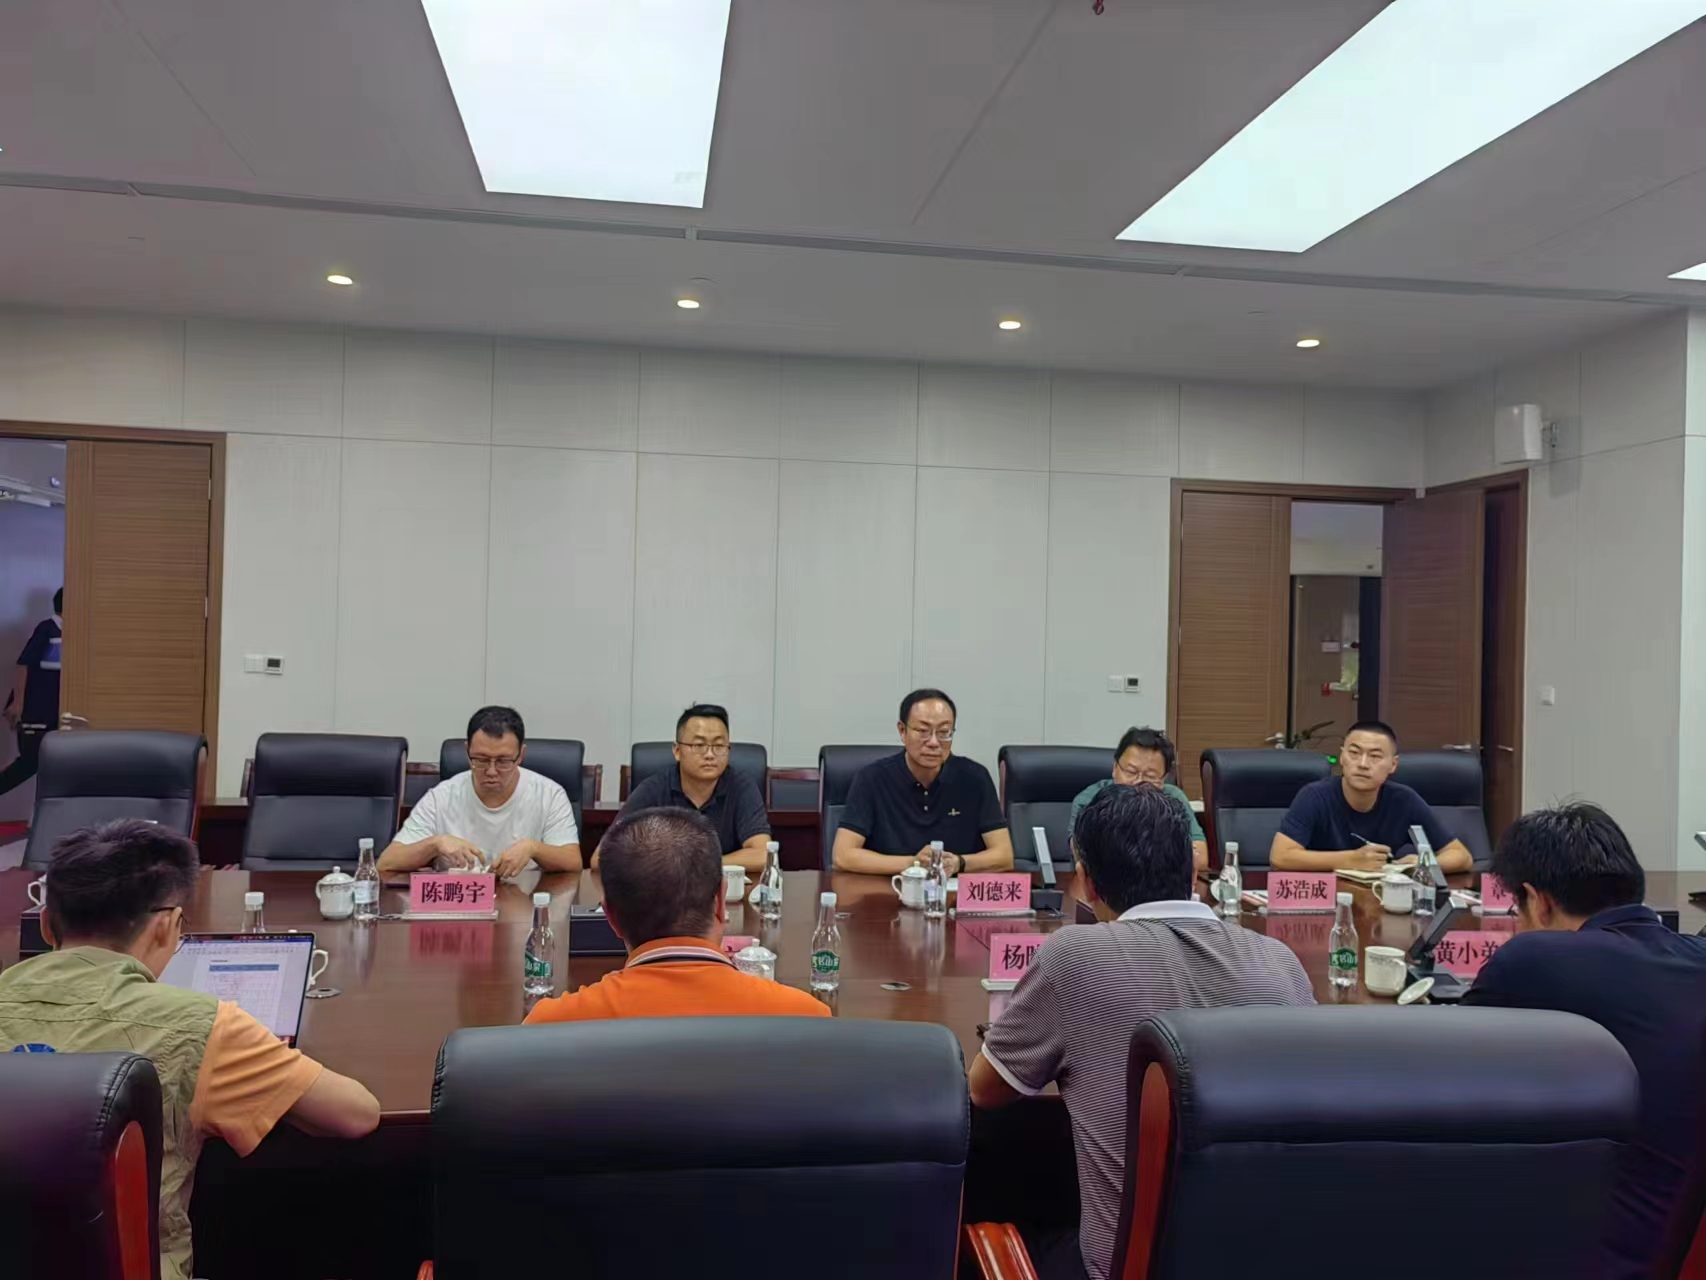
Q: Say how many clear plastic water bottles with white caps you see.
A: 9